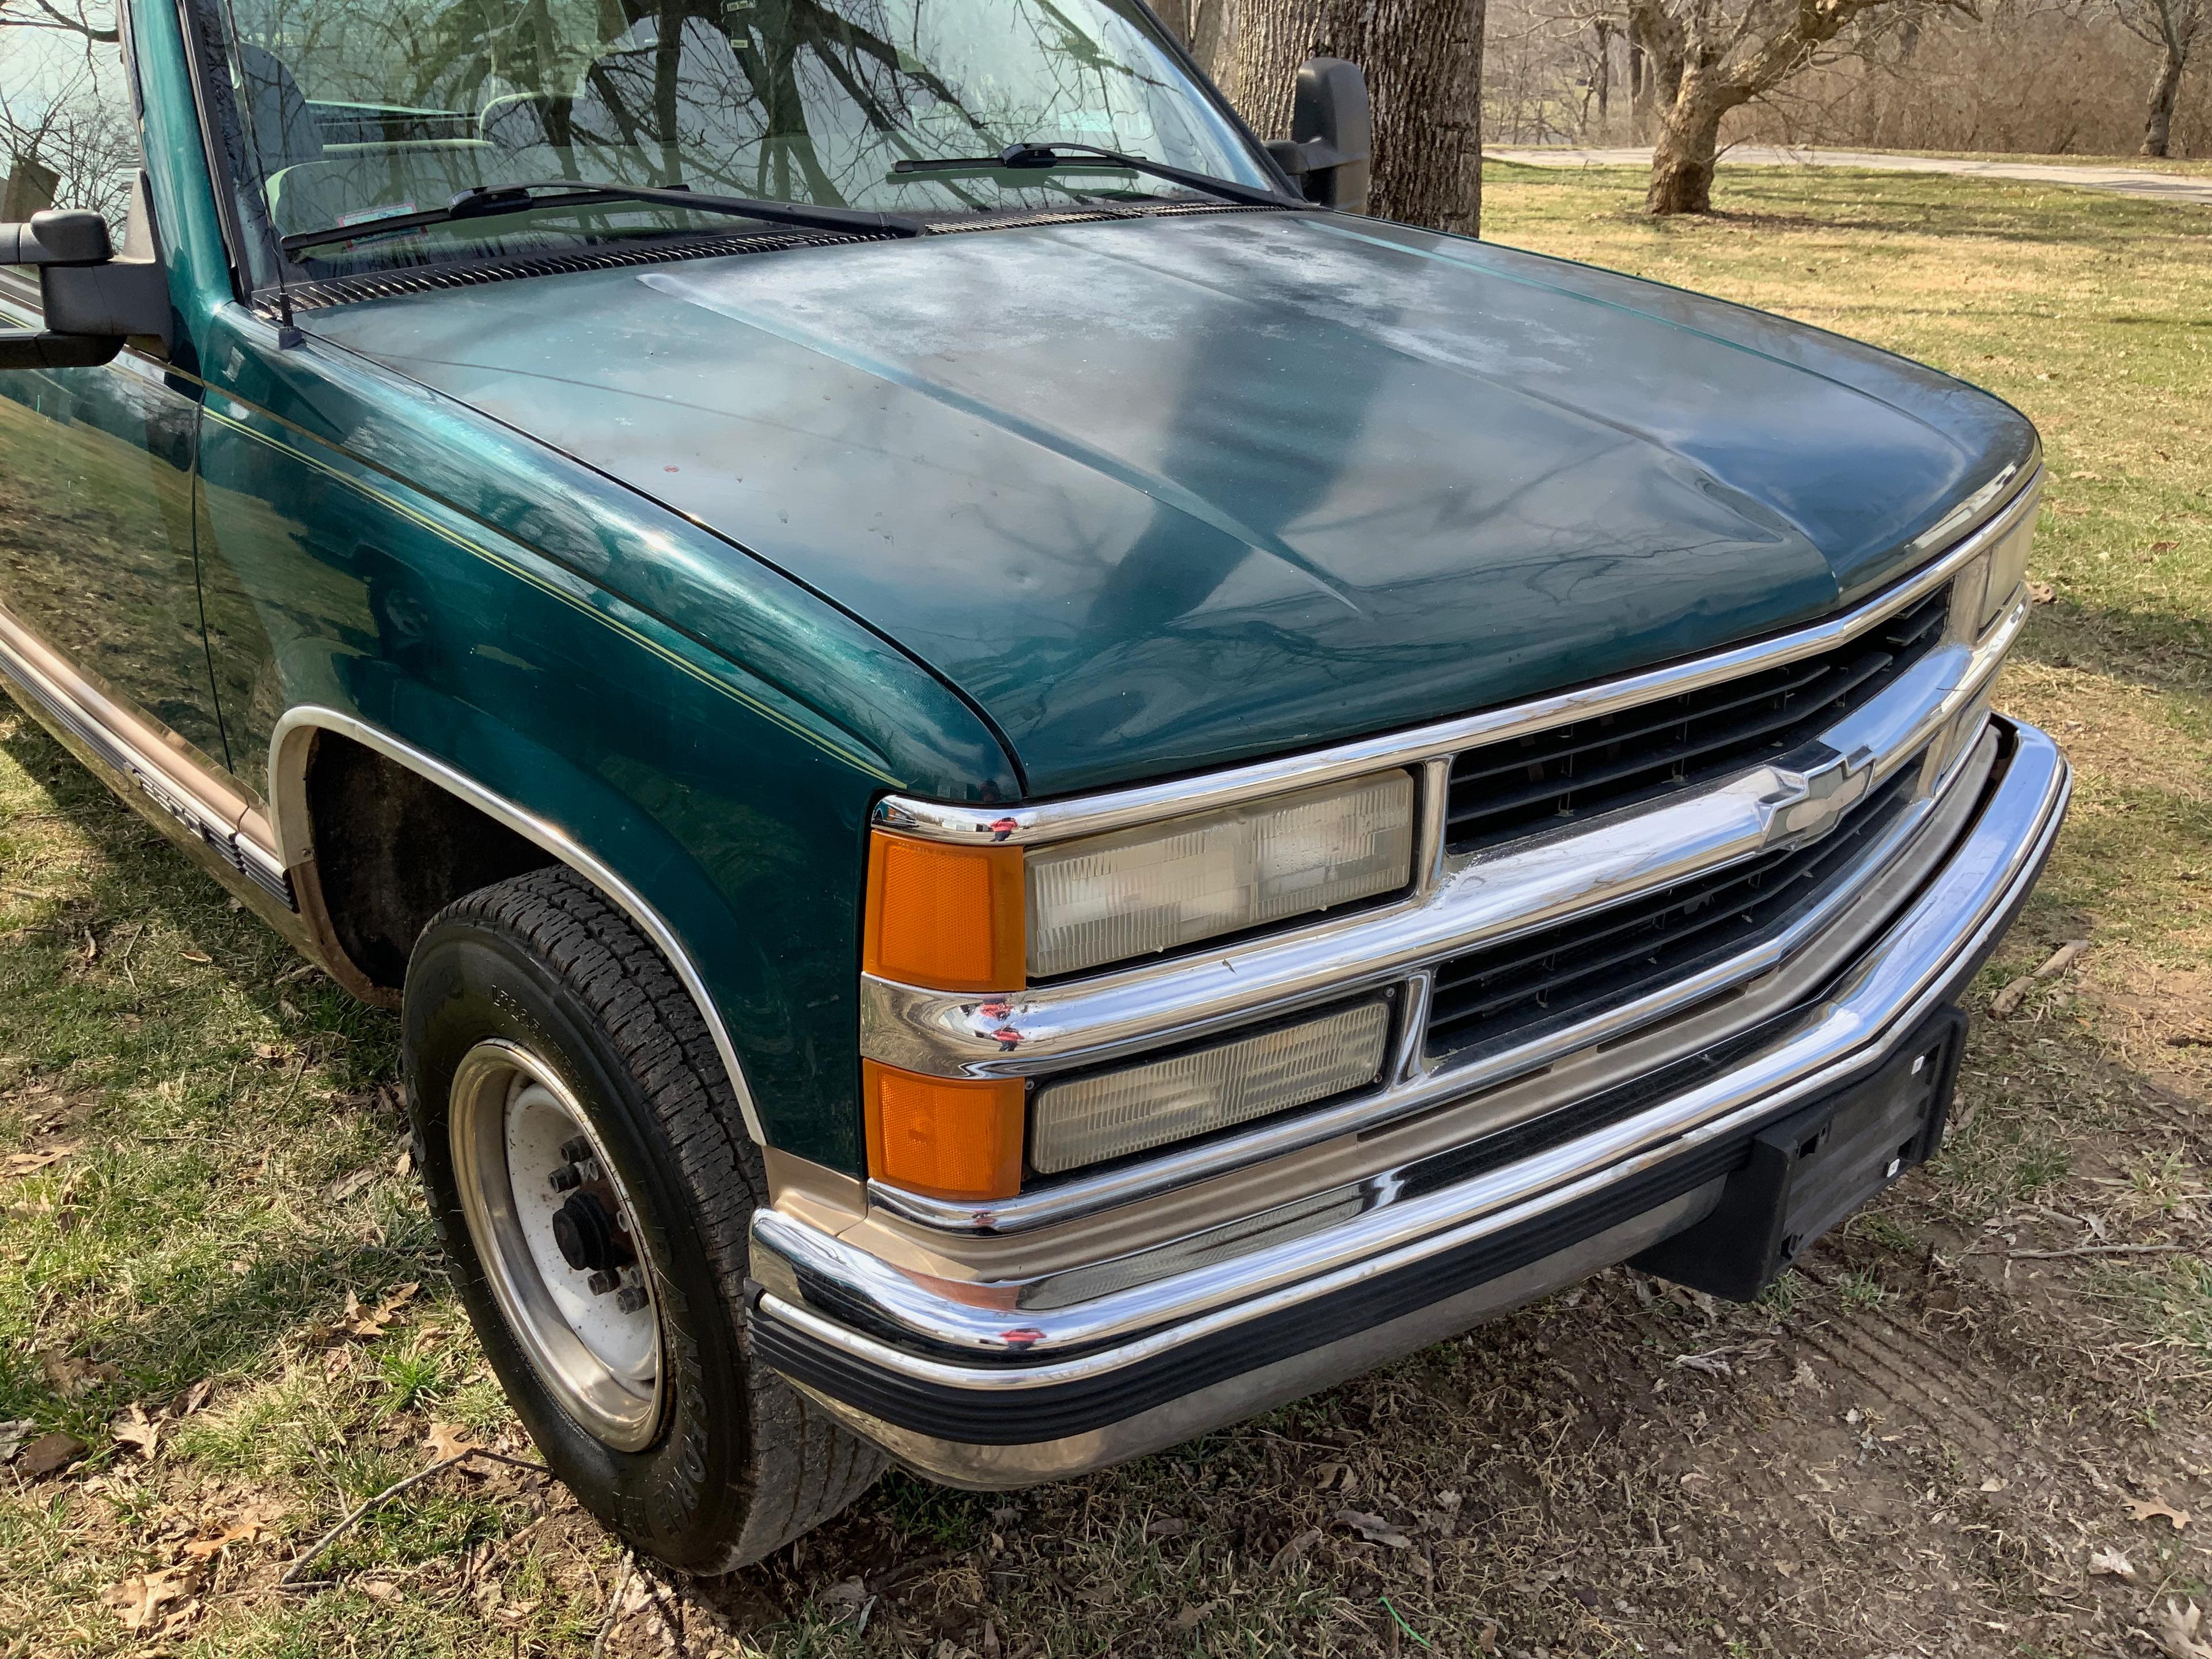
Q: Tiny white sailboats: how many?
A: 0